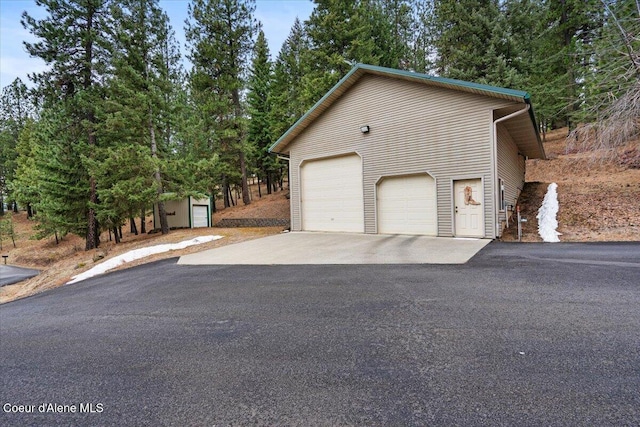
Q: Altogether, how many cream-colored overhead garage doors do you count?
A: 2